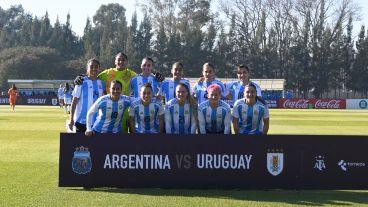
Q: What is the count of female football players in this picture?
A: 11